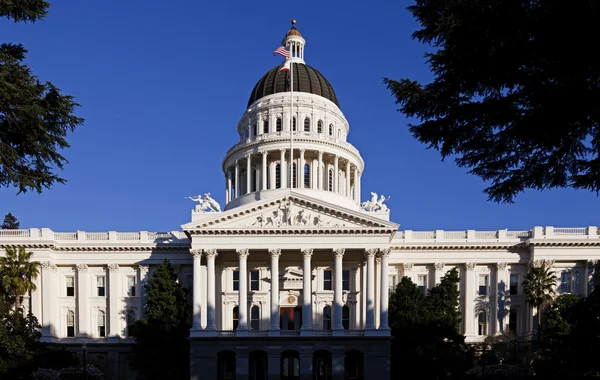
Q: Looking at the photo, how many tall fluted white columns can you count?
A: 8